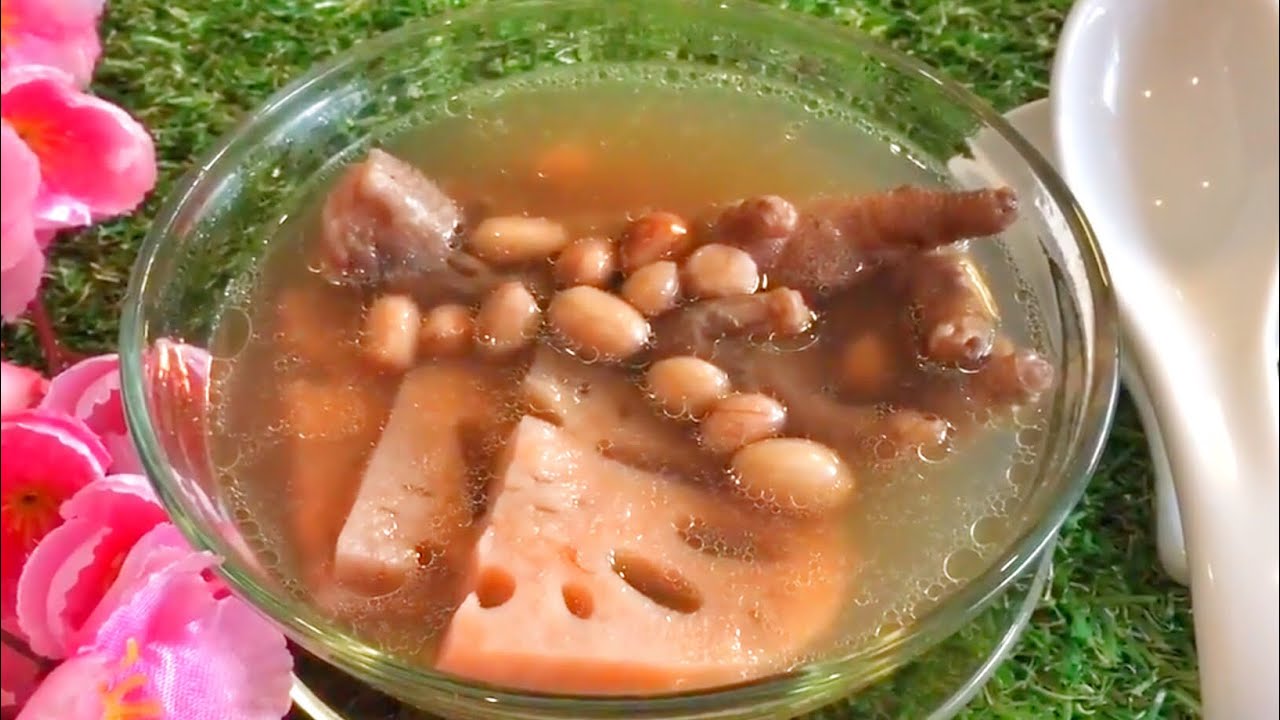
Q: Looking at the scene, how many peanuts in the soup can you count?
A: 12